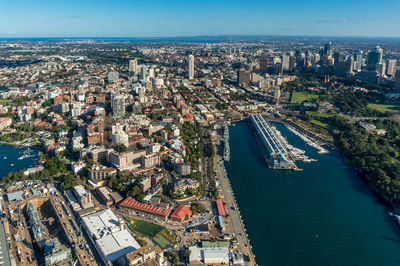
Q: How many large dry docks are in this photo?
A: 1